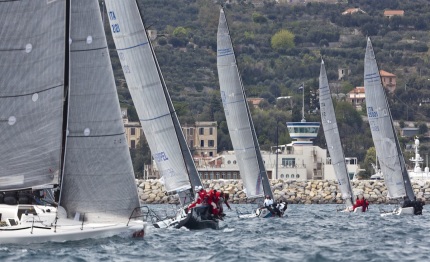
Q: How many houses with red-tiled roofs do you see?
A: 5